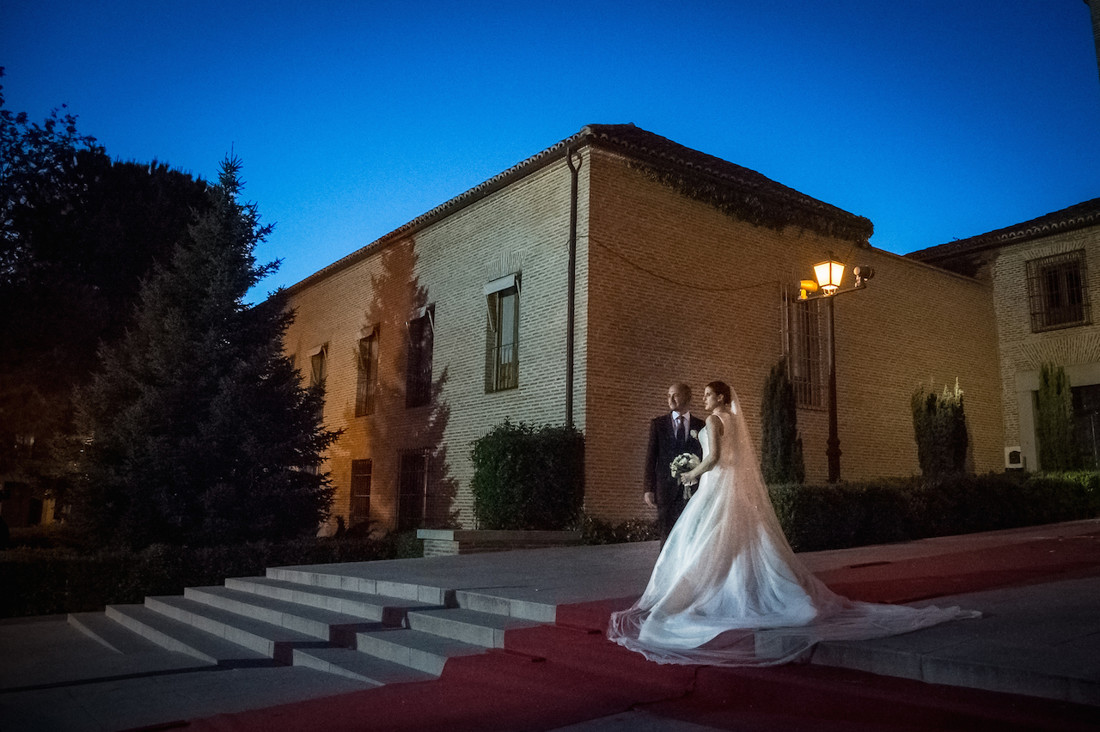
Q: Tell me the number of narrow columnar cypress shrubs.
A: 3